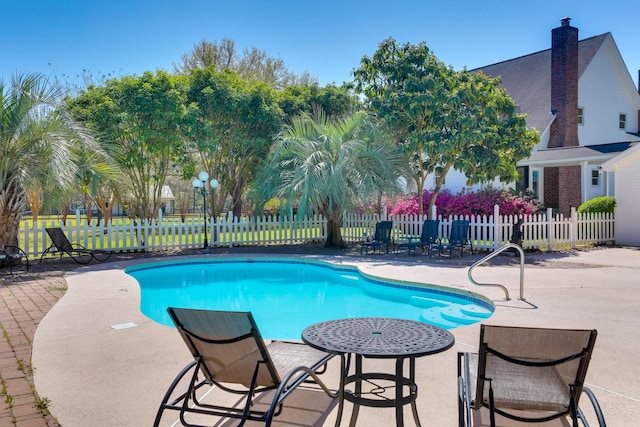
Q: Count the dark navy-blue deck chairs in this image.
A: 3